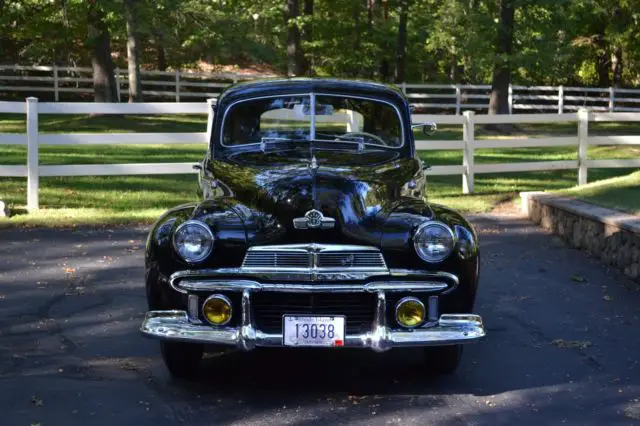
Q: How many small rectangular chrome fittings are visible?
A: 2